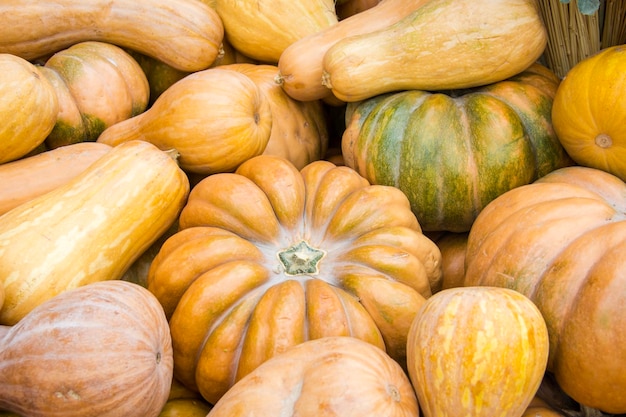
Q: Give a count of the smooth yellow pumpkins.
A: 1